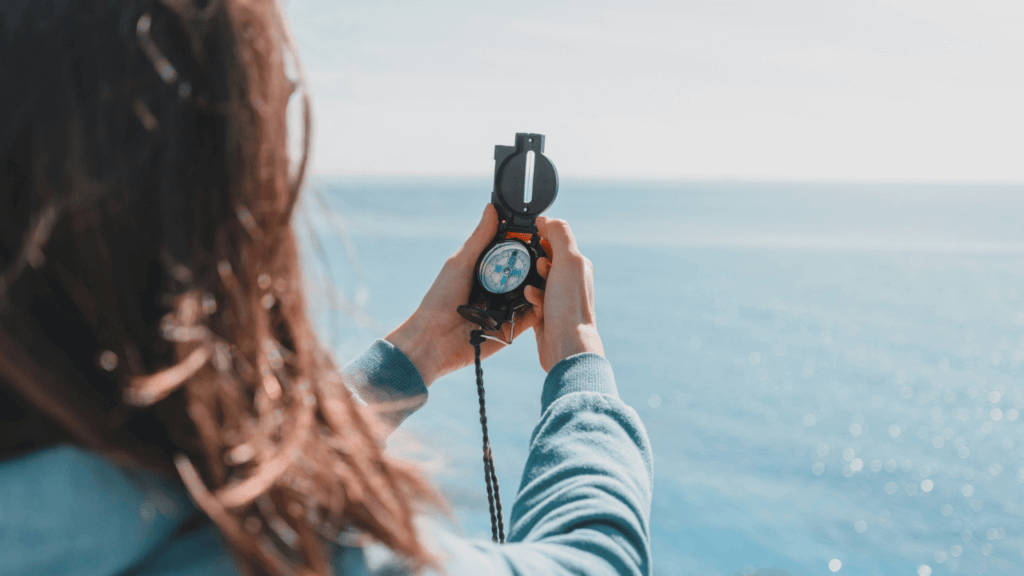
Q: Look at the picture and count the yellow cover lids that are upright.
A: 0